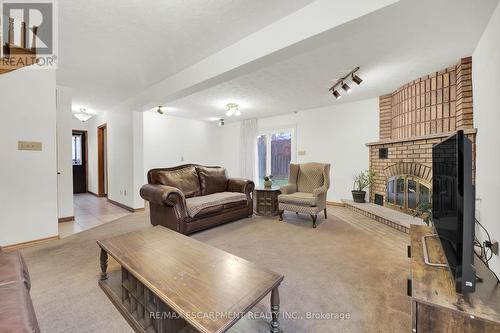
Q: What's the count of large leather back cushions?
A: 2